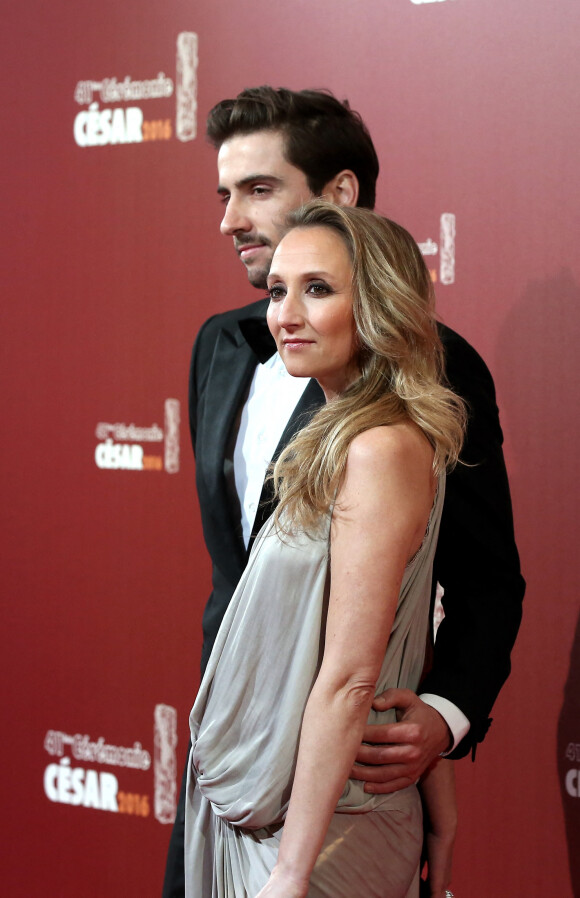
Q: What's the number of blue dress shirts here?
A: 0